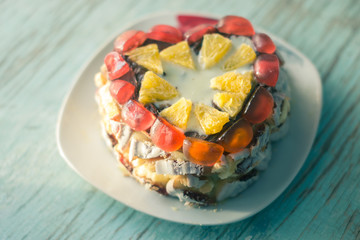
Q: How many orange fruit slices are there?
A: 9